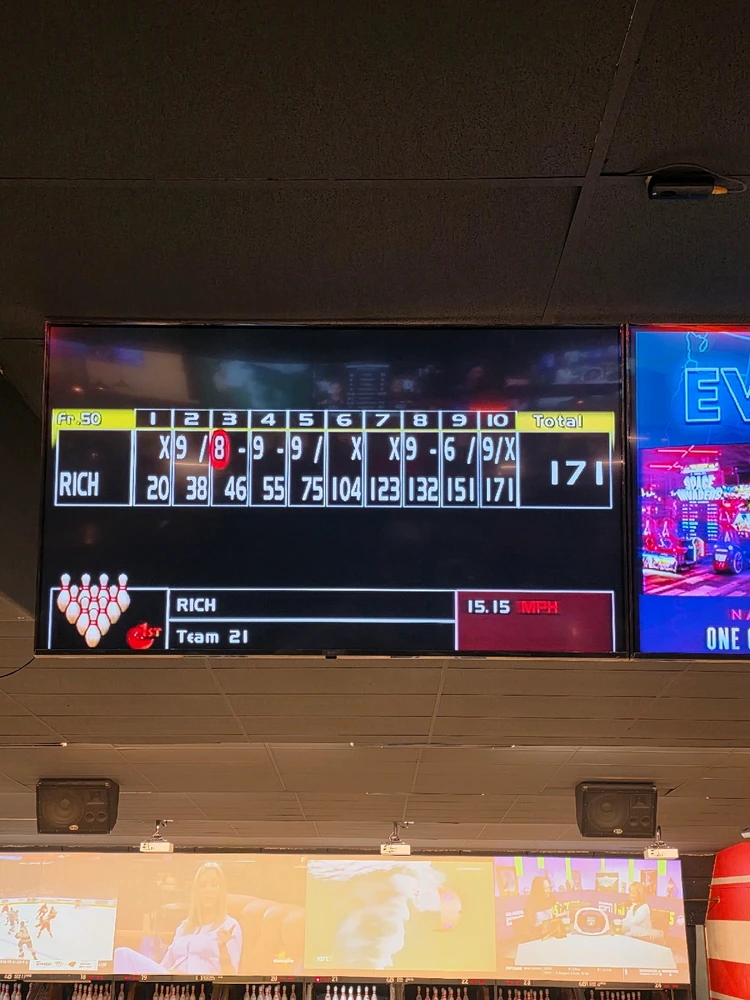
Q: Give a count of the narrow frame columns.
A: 10